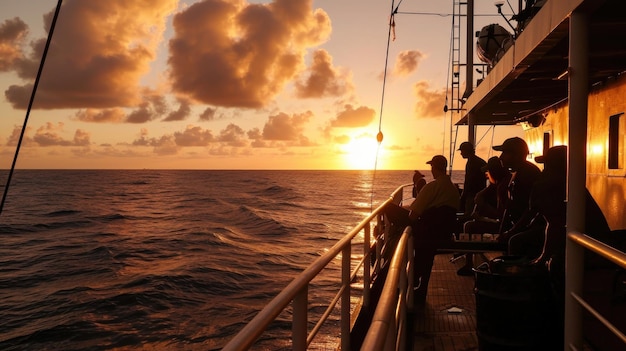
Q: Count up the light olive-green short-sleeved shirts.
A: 1